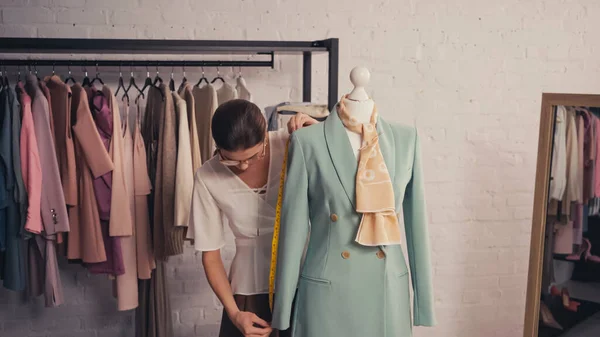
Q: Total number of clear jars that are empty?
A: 0